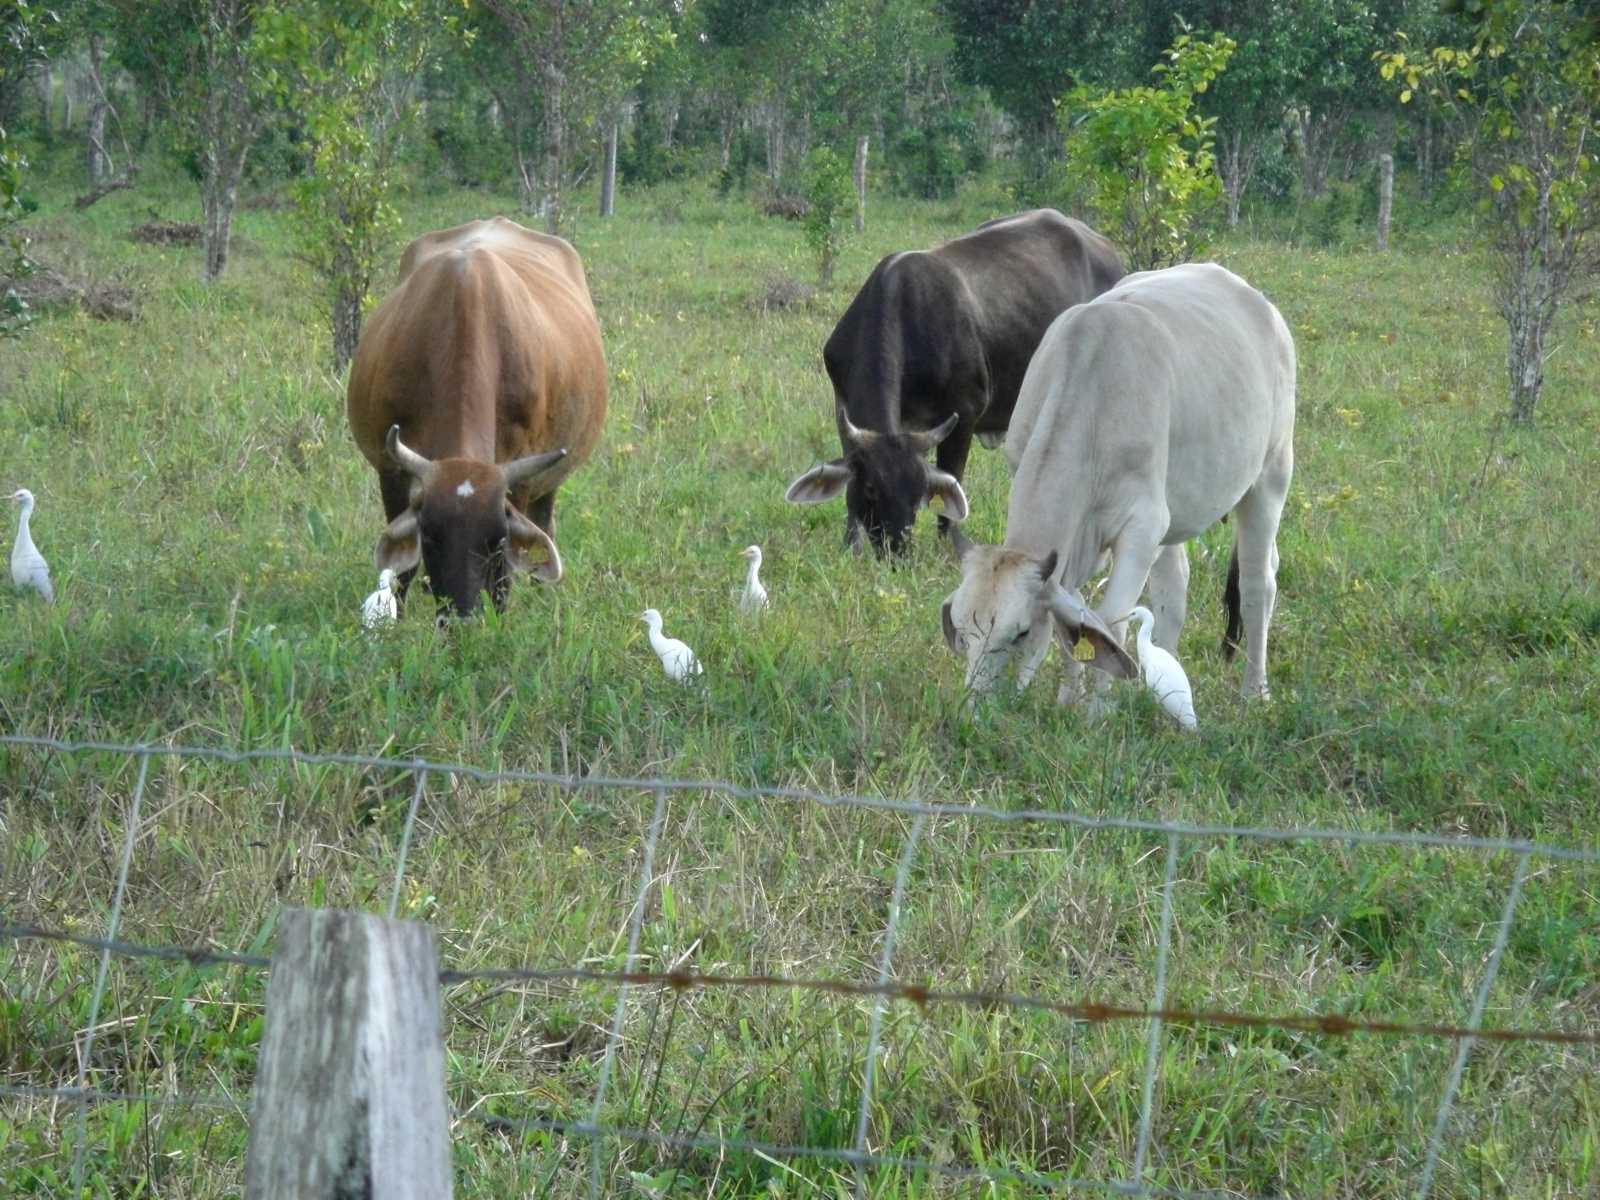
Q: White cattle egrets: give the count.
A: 5